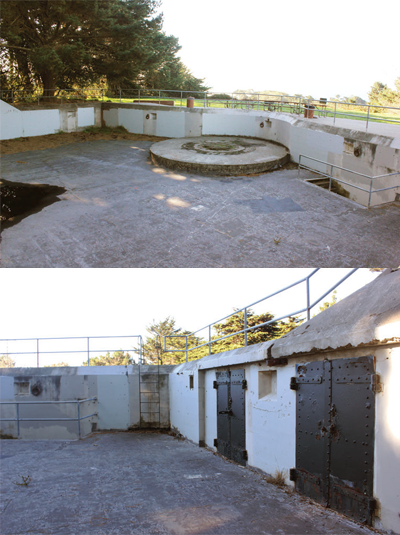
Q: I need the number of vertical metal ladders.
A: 1